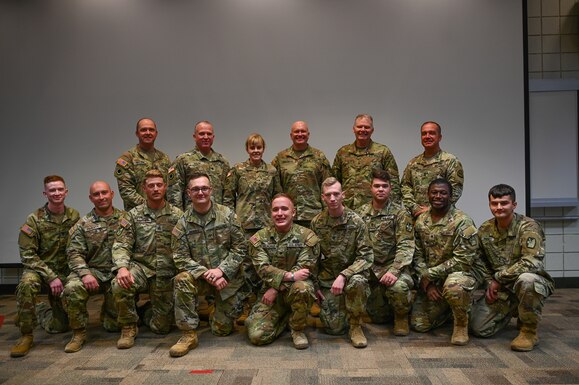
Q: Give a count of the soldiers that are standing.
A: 6